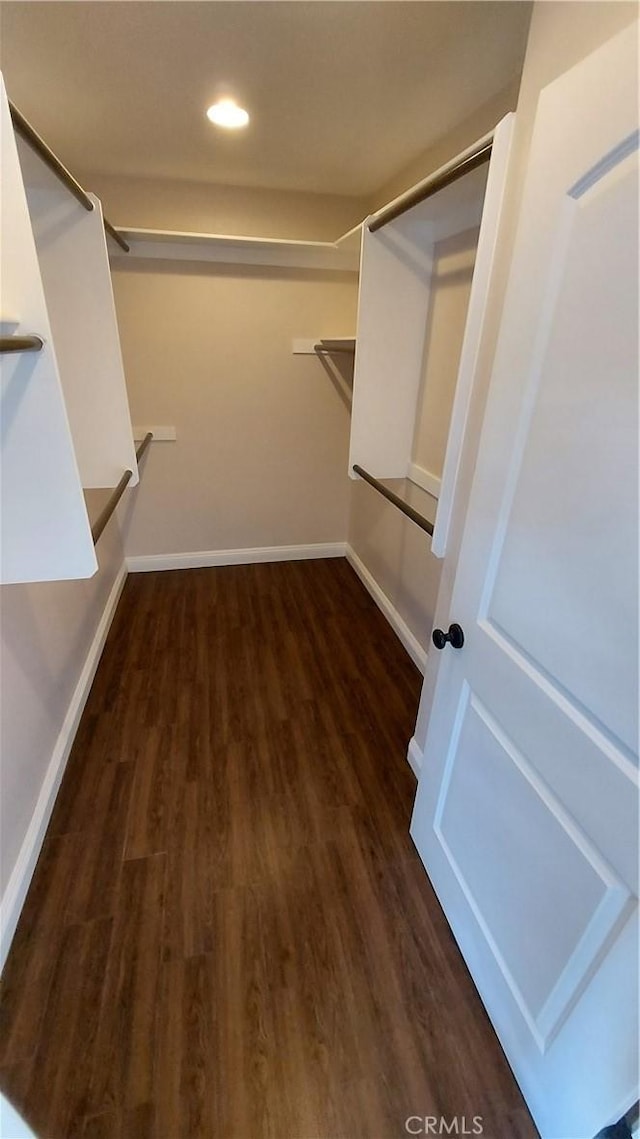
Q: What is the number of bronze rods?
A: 8